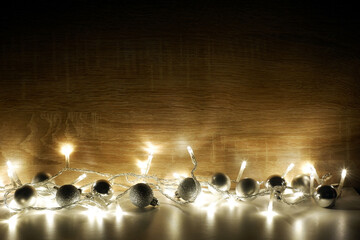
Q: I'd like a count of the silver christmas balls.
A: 11